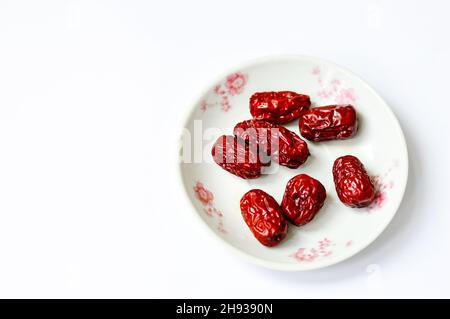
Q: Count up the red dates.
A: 7